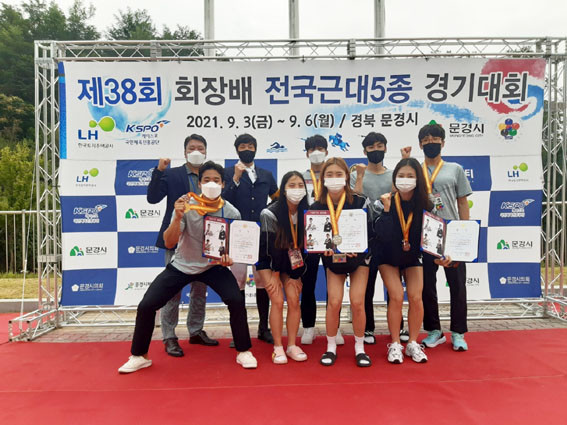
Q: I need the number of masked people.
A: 9